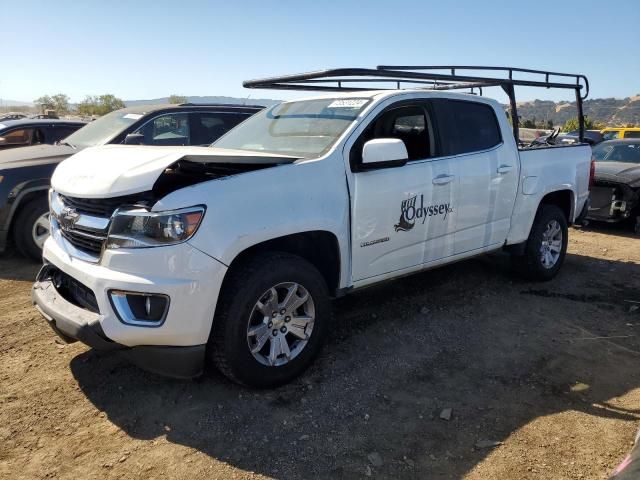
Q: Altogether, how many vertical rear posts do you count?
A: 2